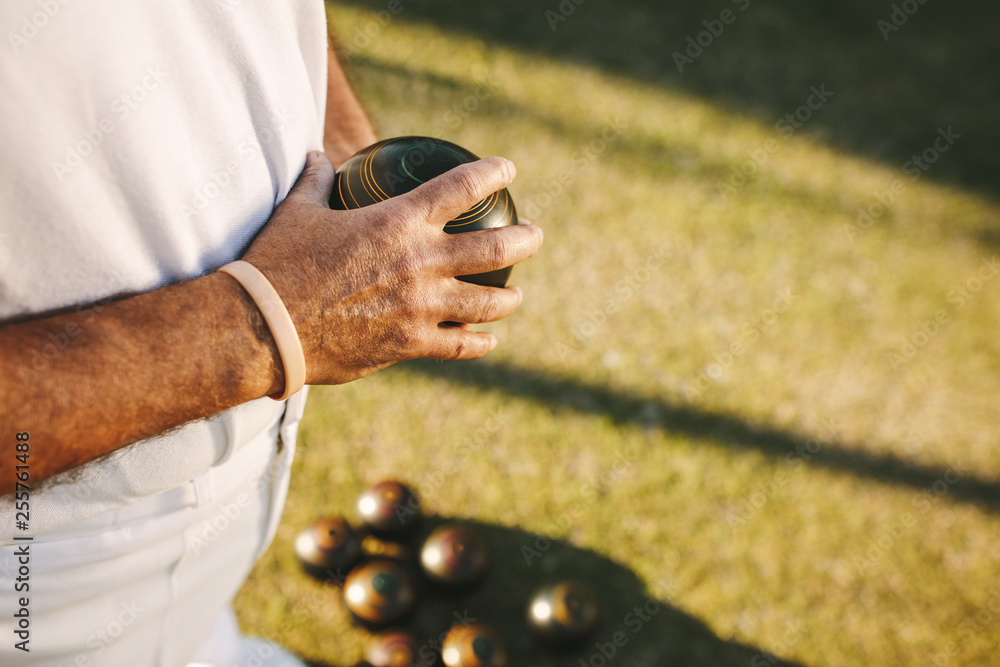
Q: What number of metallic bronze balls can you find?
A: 7